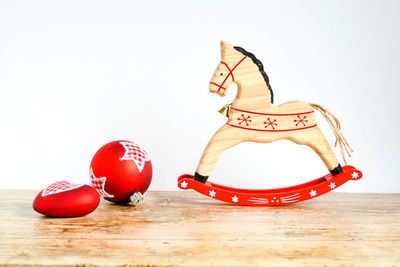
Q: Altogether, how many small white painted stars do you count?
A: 6